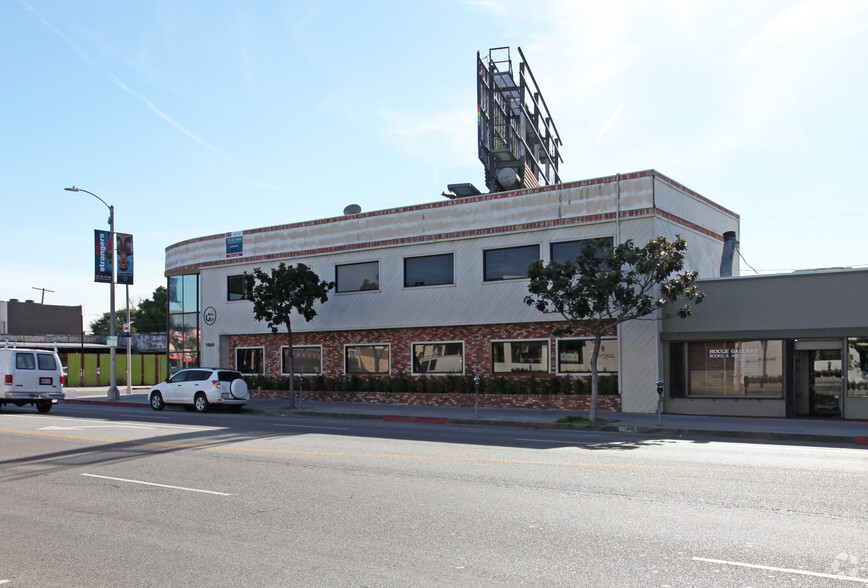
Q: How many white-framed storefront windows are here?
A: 6